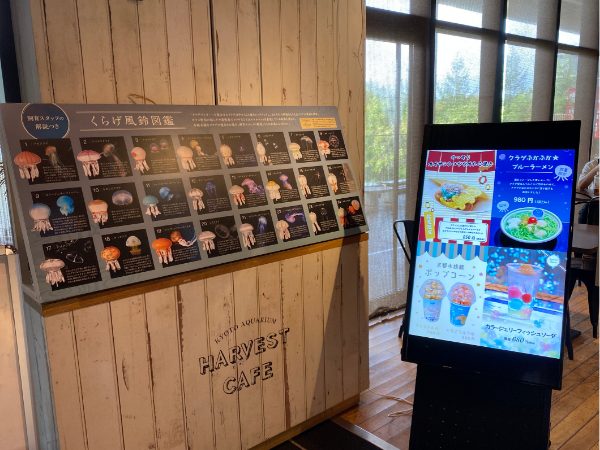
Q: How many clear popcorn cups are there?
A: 2